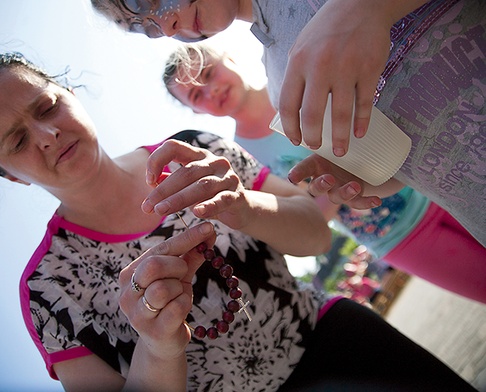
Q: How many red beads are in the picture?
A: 11